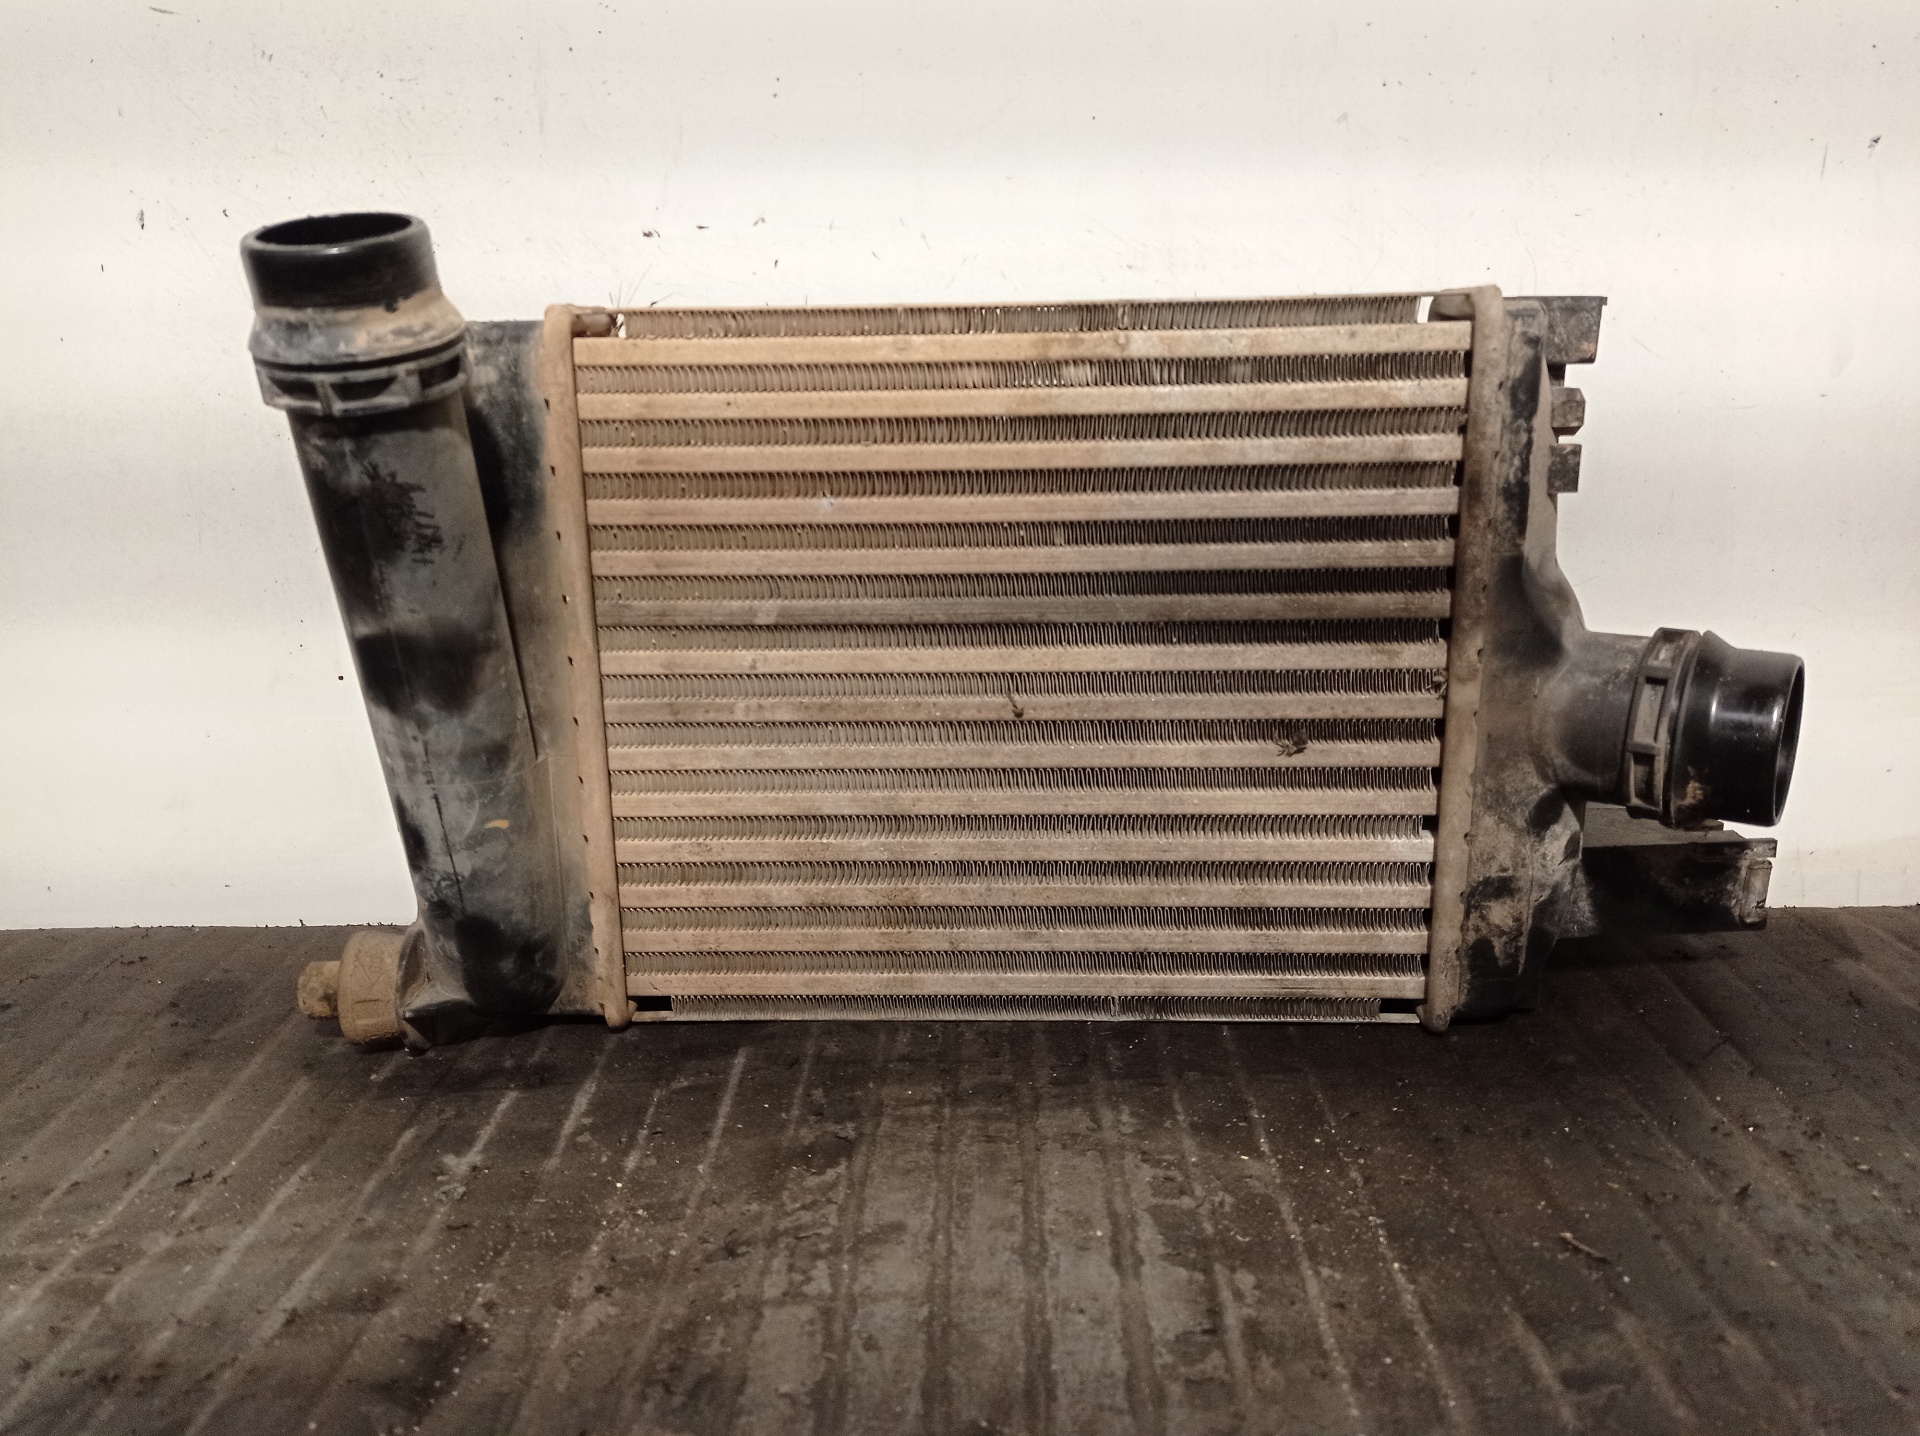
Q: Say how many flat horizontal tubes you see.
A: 14